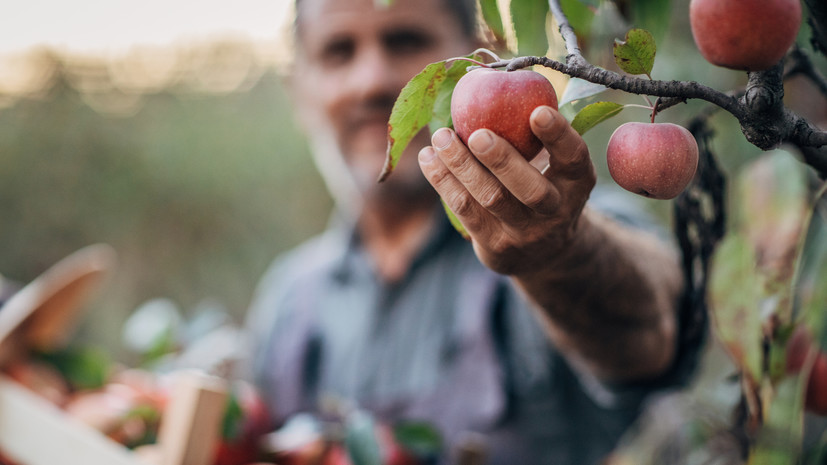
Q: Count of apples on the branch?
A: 3